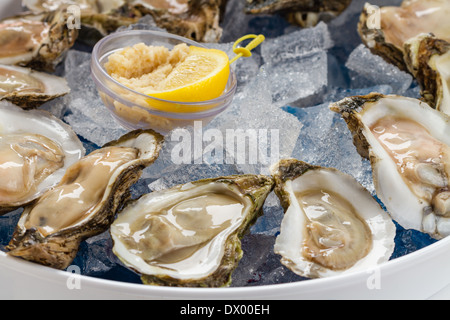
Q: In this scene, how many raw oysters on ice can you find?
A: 12